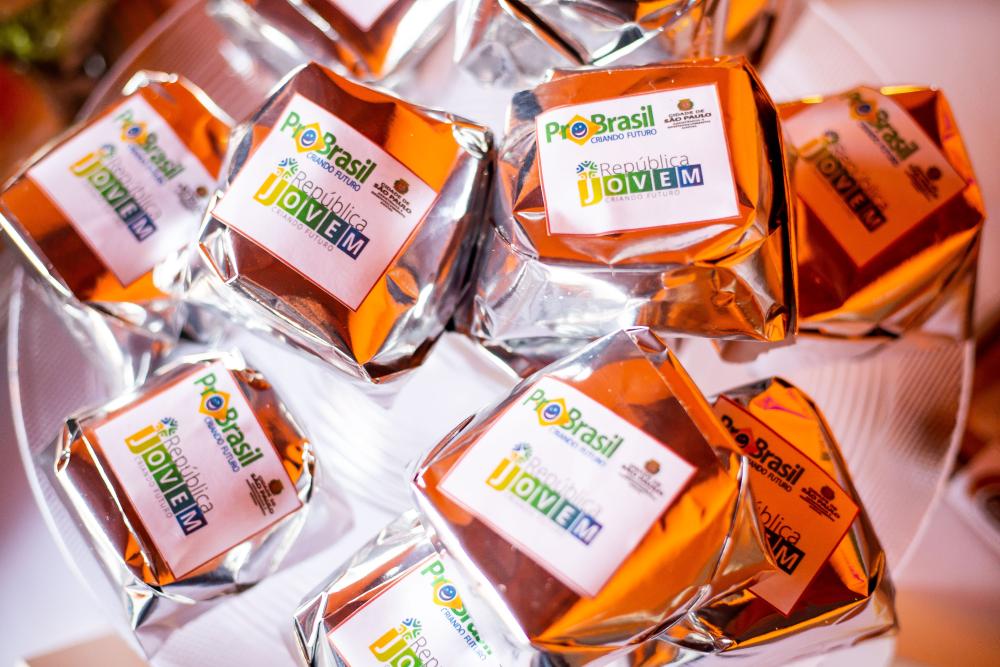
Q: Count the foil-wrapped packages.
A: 10